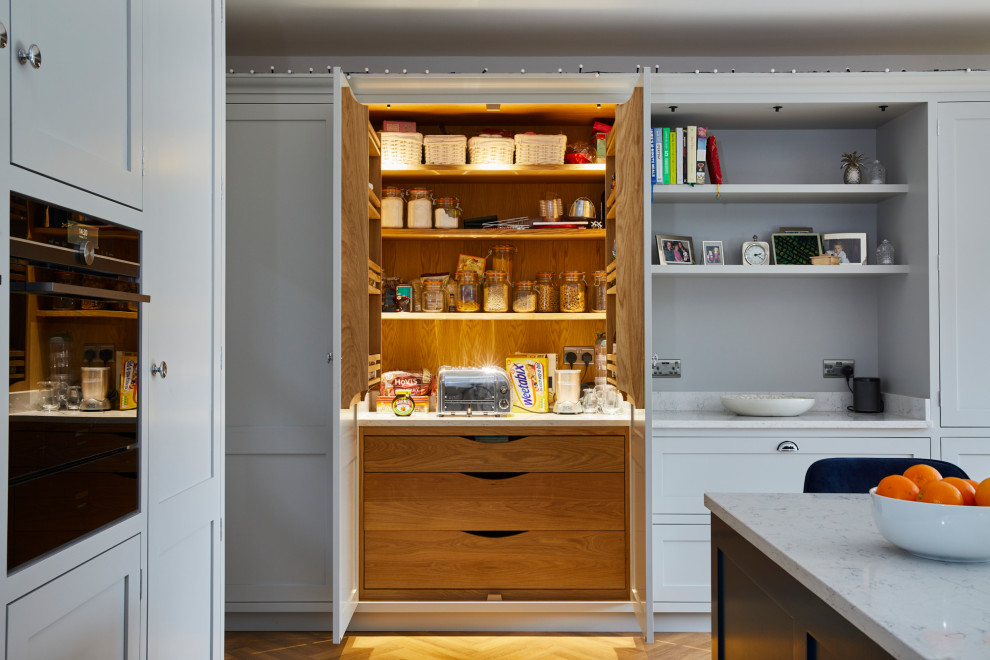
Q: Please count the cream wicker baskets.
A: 4